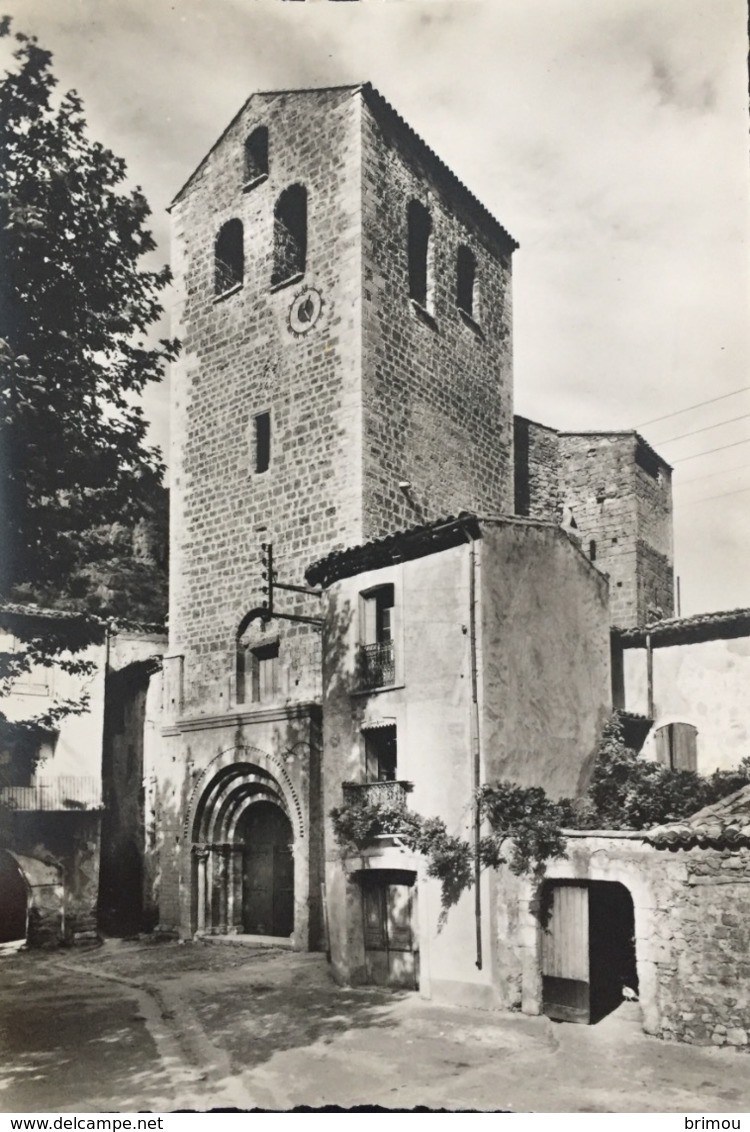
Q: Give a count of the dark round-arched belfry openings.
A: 5